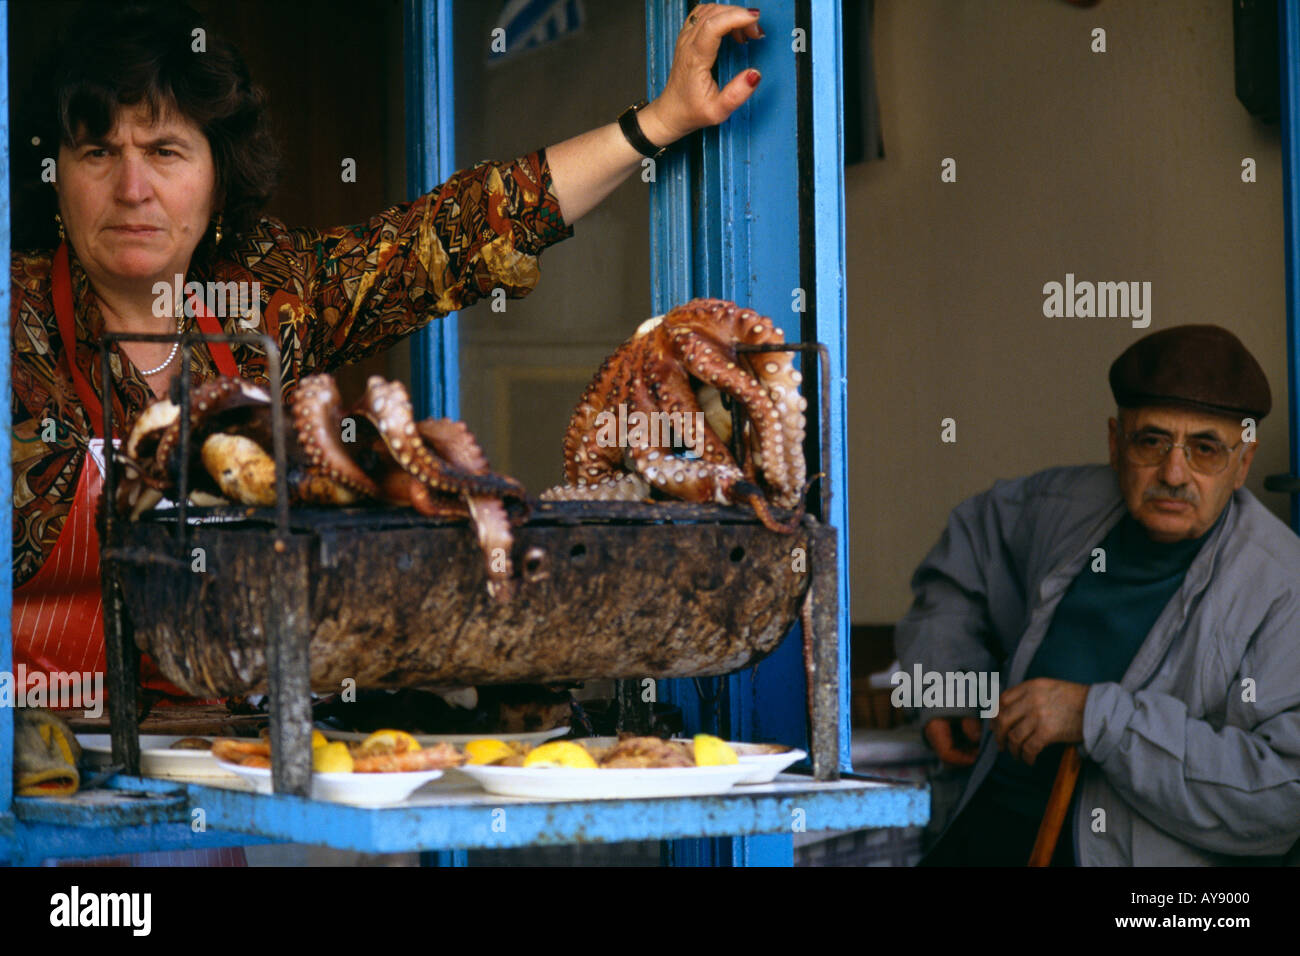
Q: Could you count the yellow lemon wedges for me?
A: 6